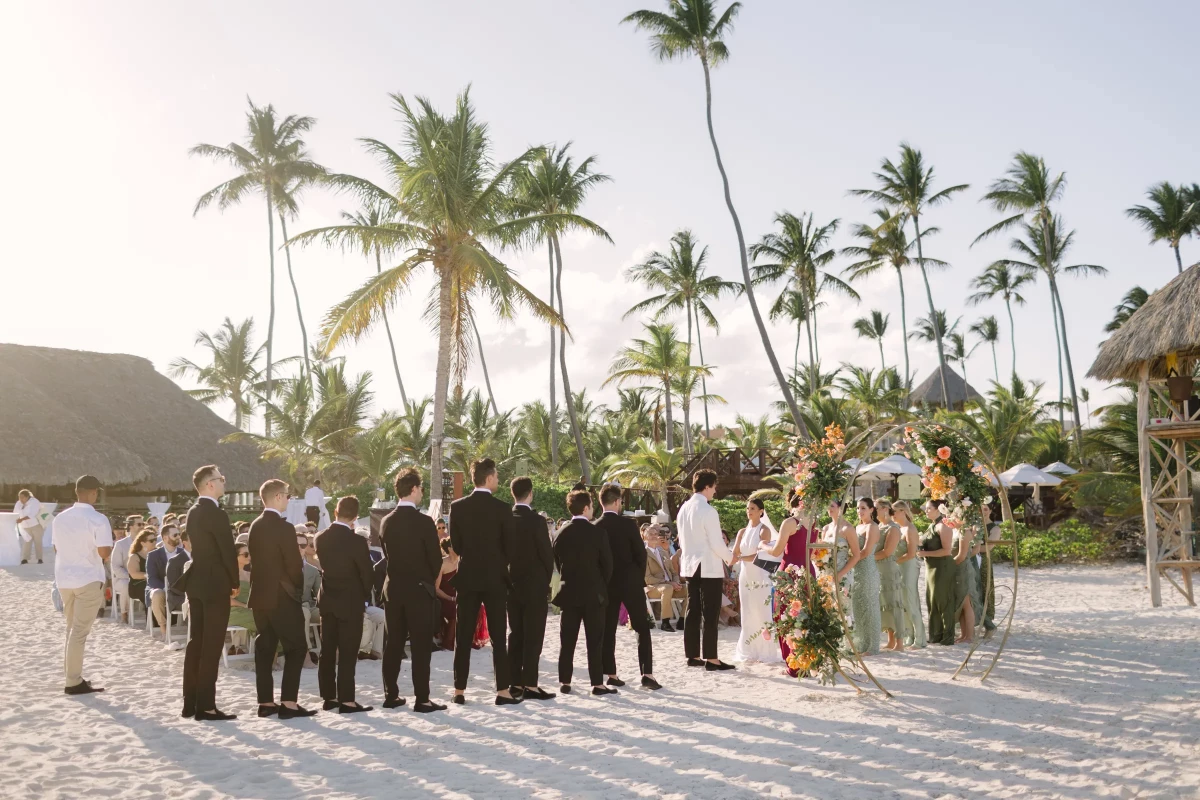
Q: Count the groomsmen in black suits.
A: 8